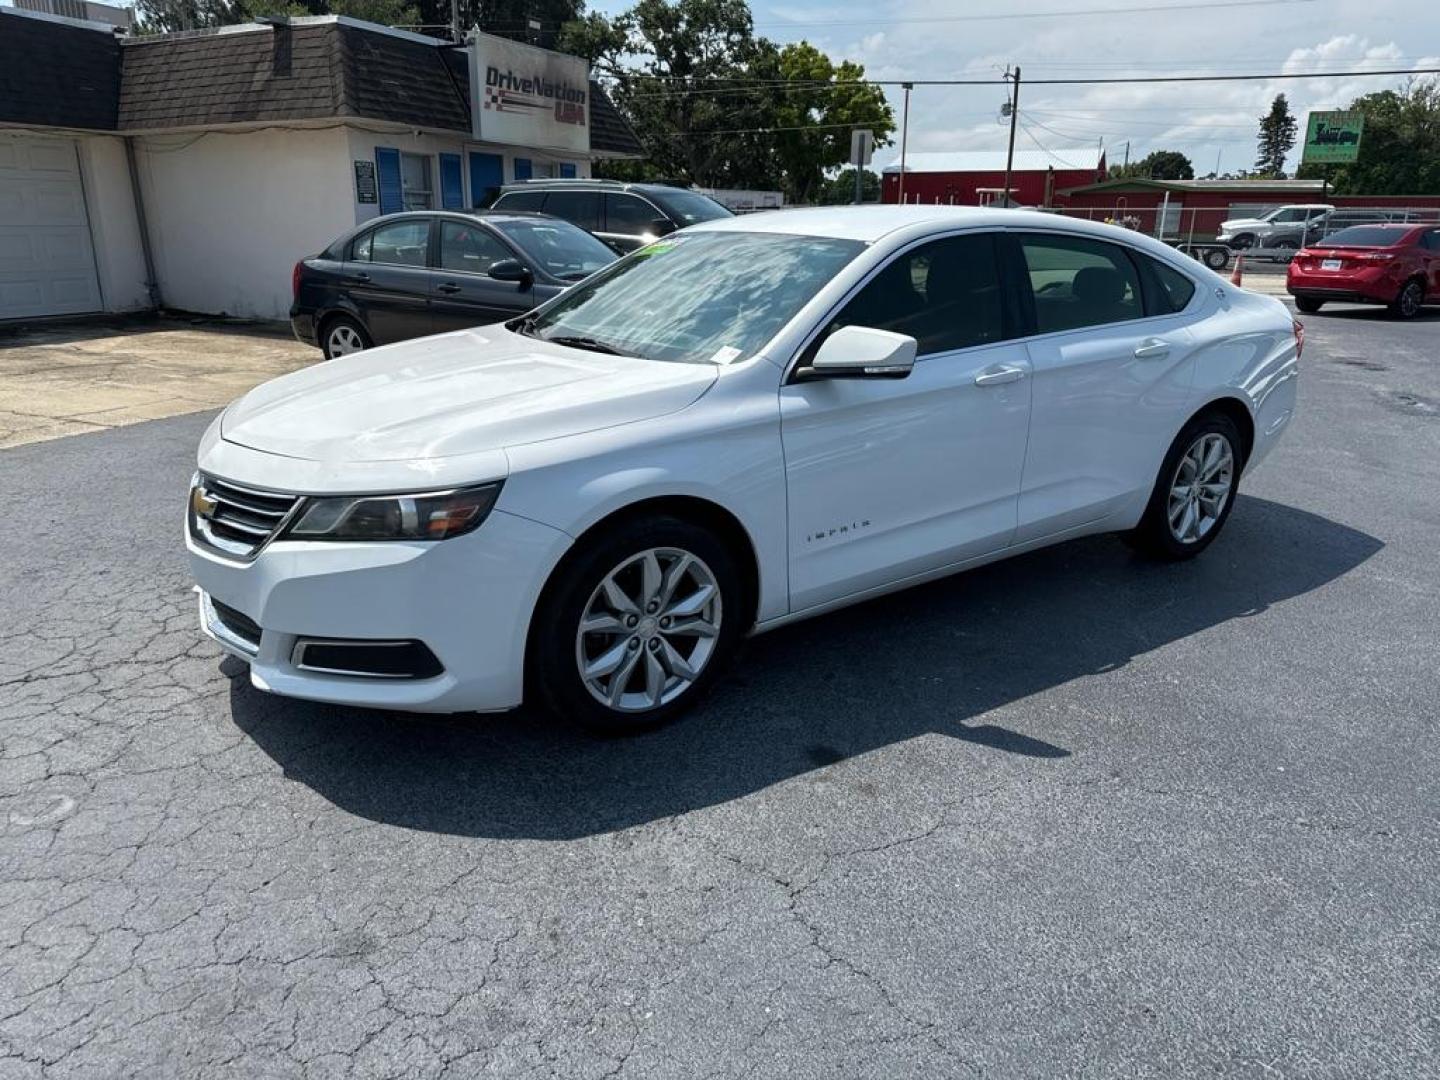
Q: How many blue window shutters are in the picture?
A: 4